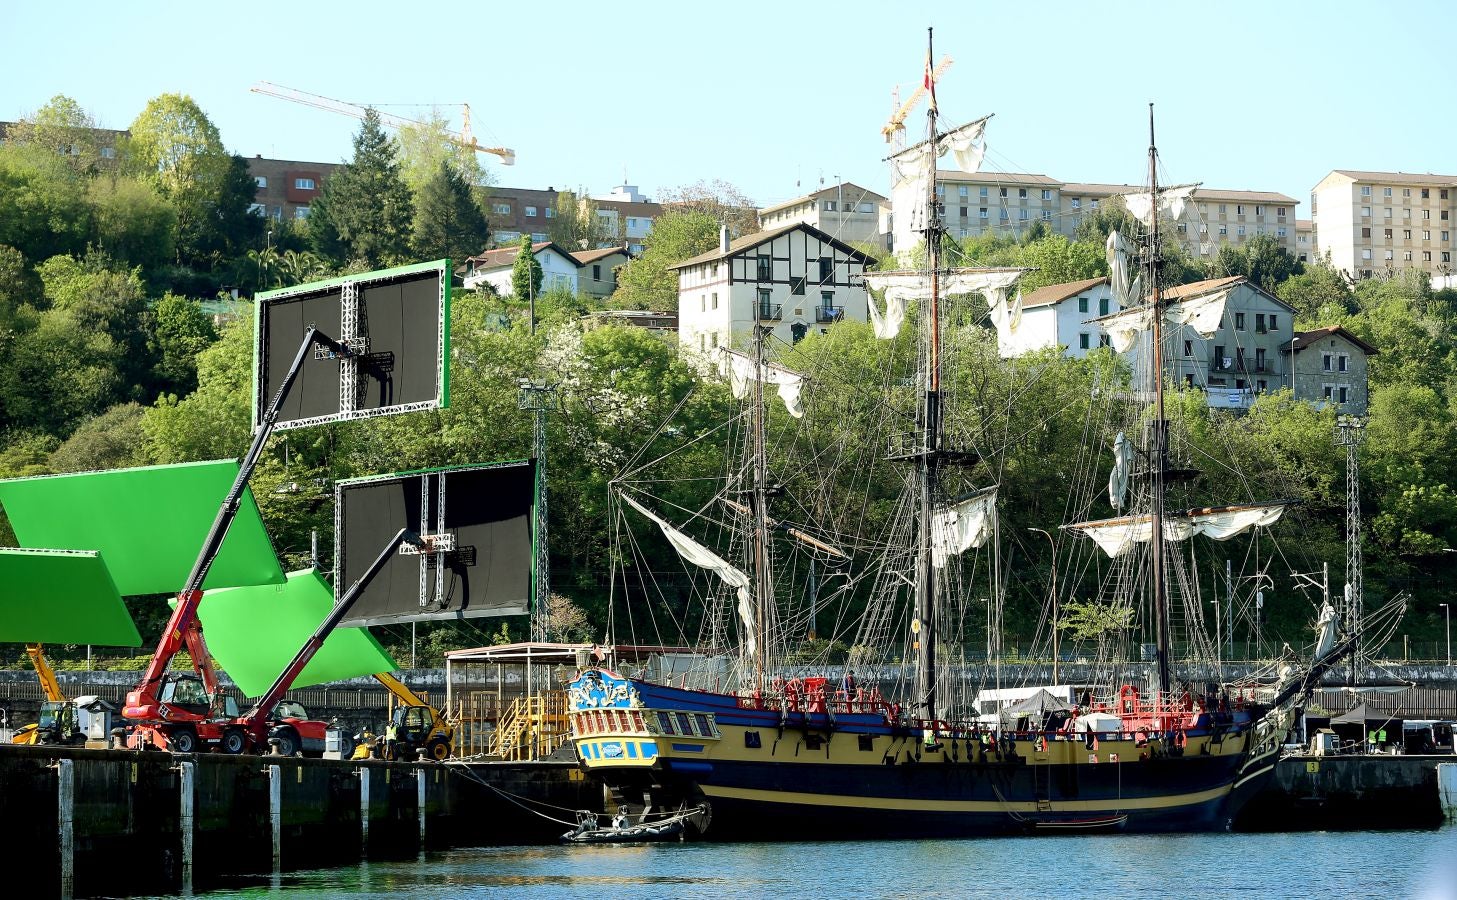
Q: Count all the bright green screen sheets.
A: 3